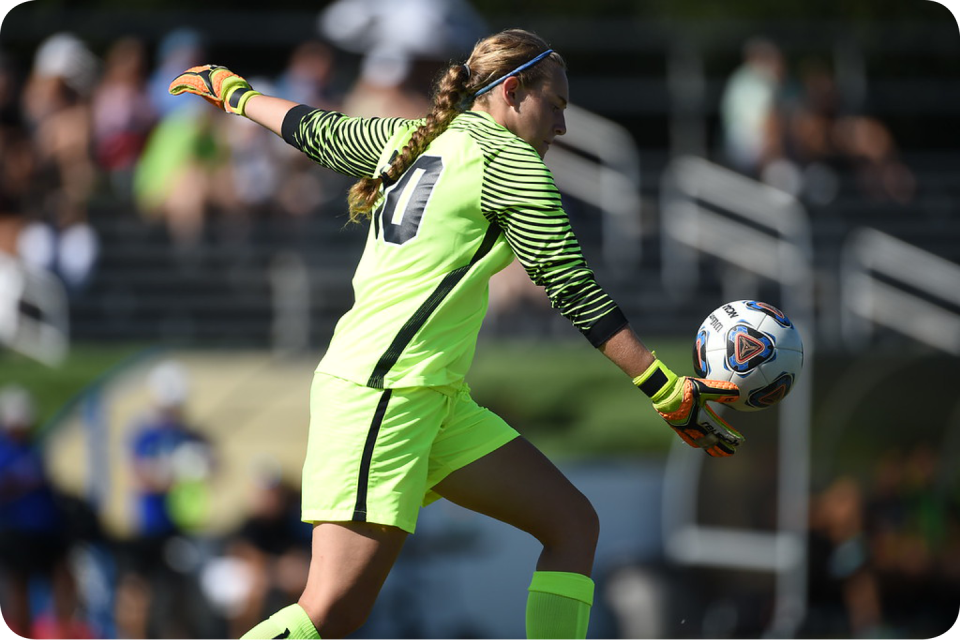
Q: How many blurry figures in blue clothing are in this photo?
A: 2